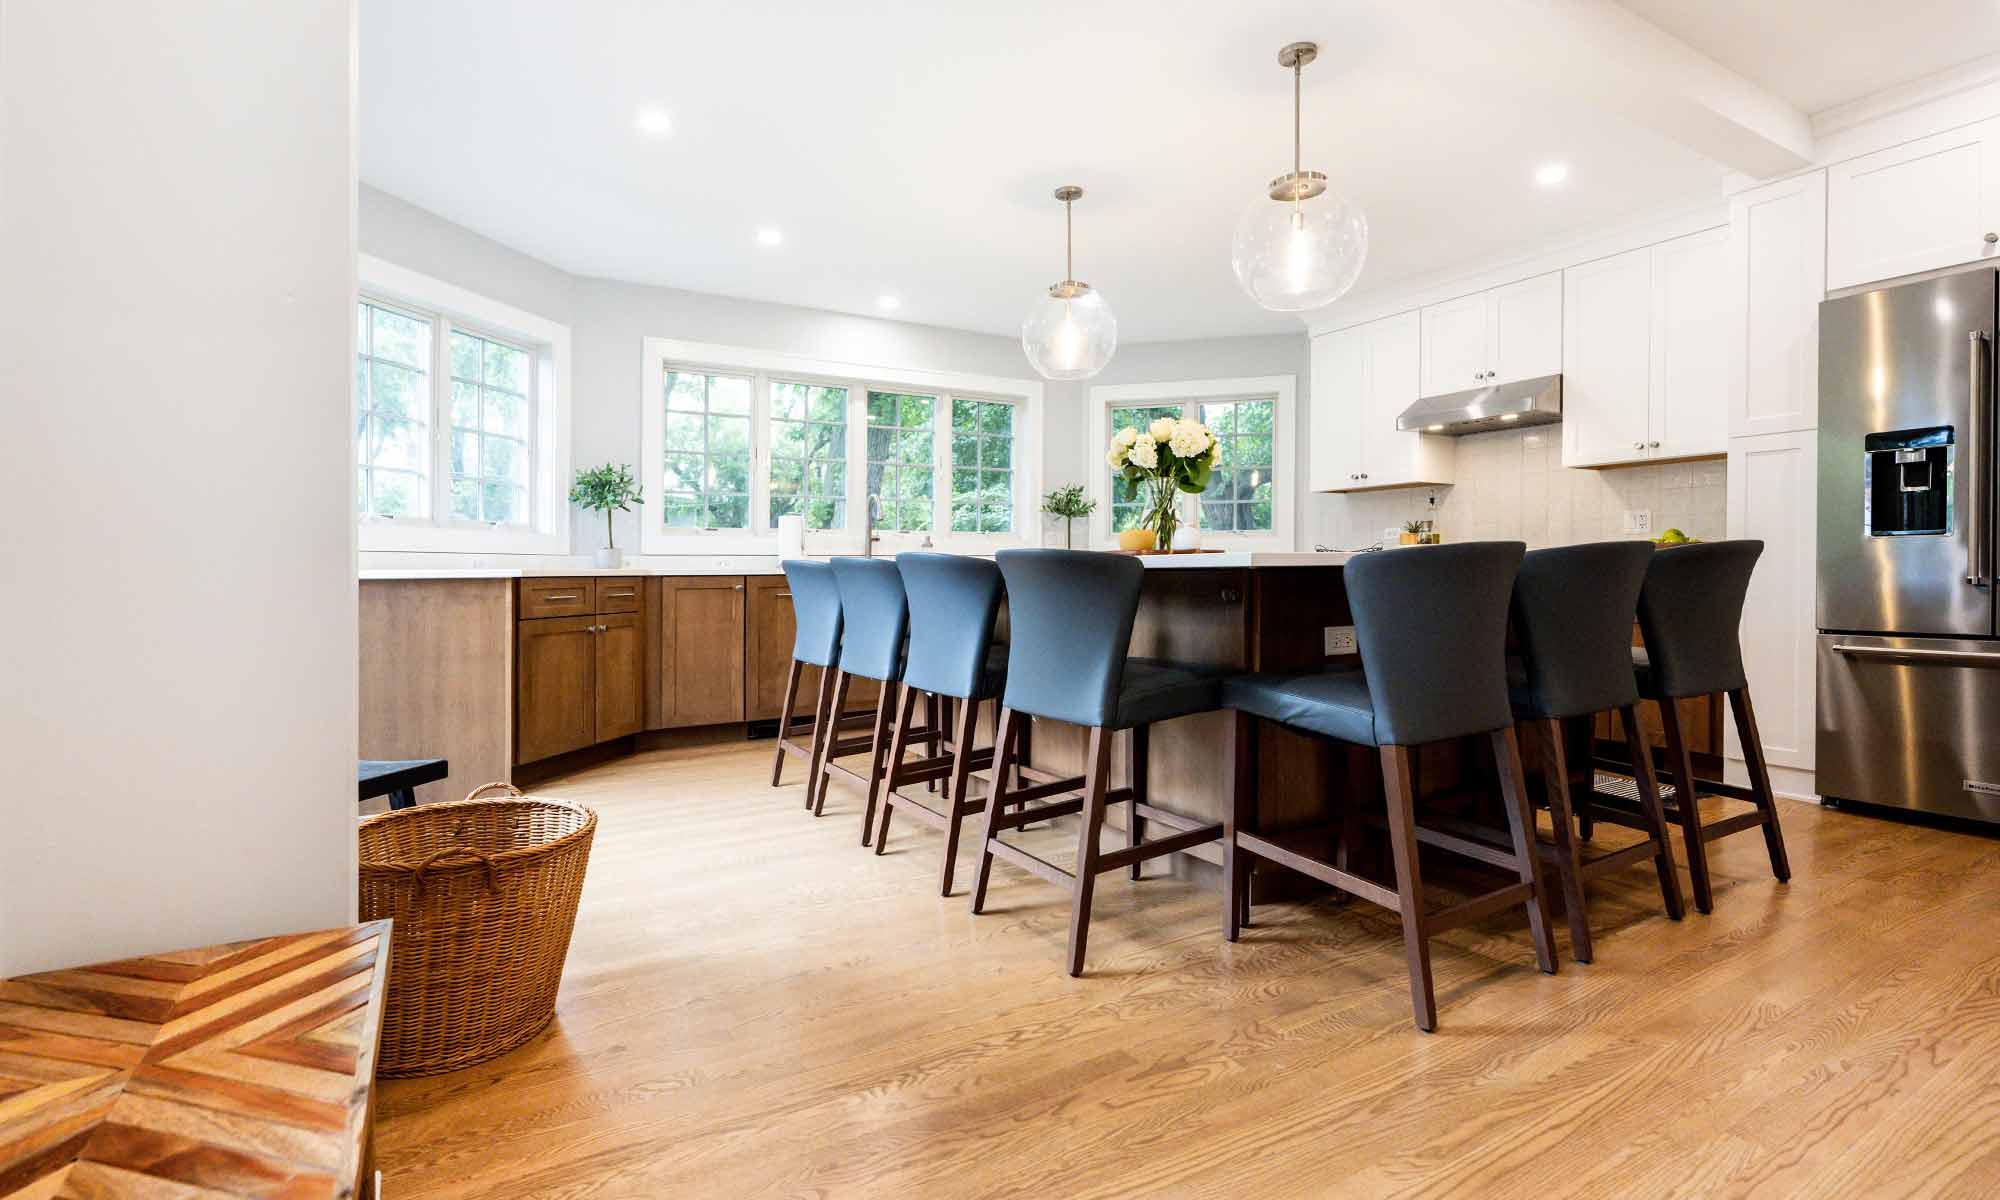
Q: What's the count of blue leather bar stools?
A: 7